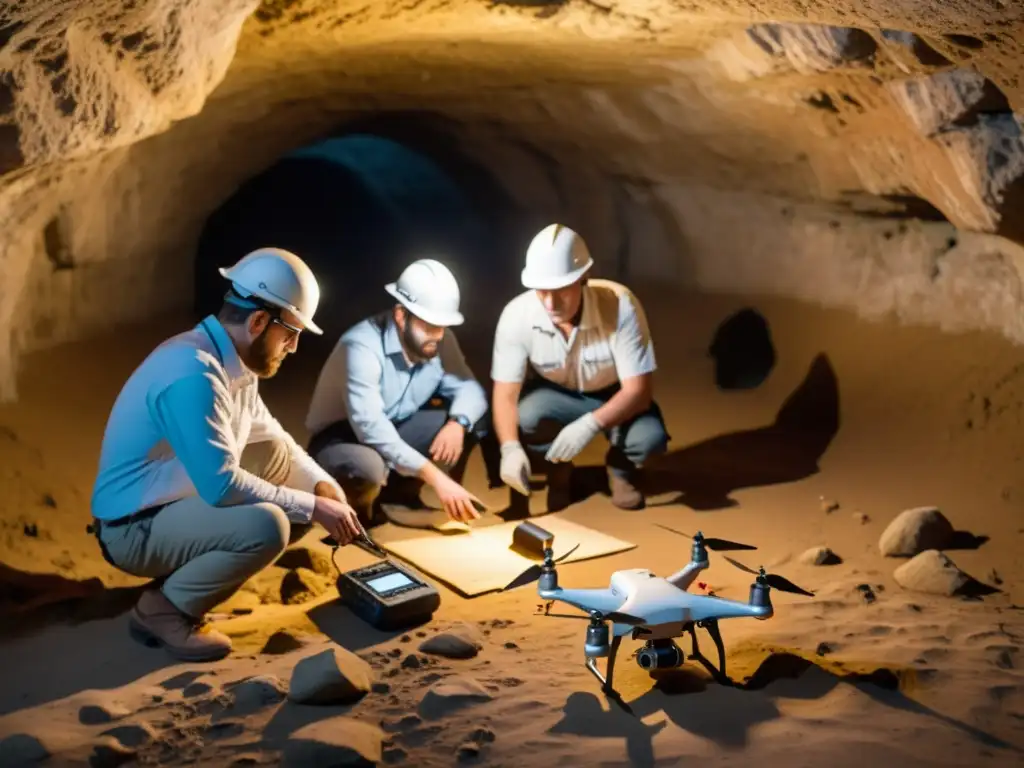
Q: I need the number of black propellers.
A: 4